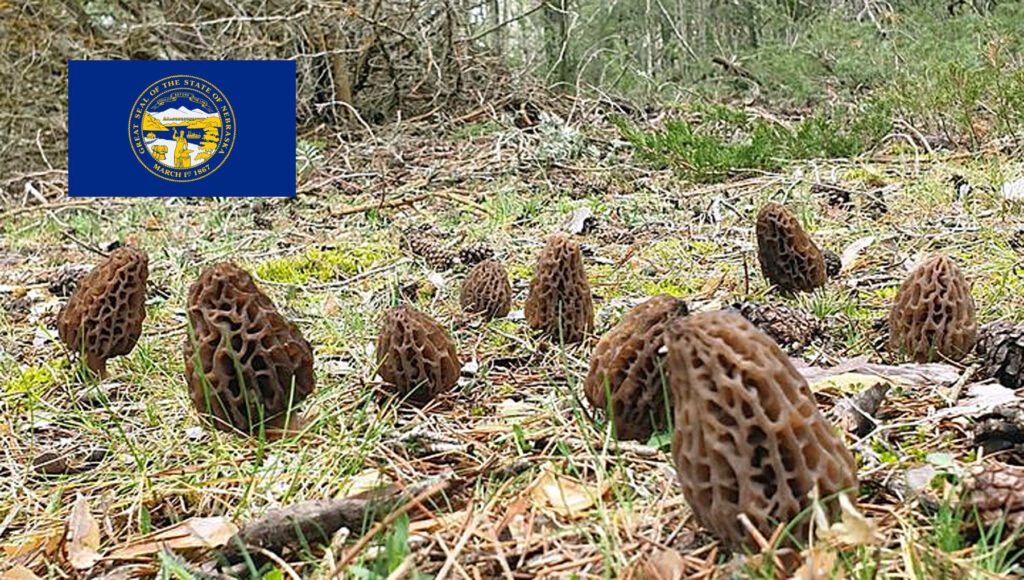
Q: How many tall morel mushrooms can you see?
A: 9